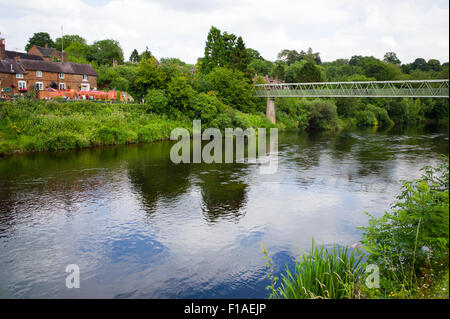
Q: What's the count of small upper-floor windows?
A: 4